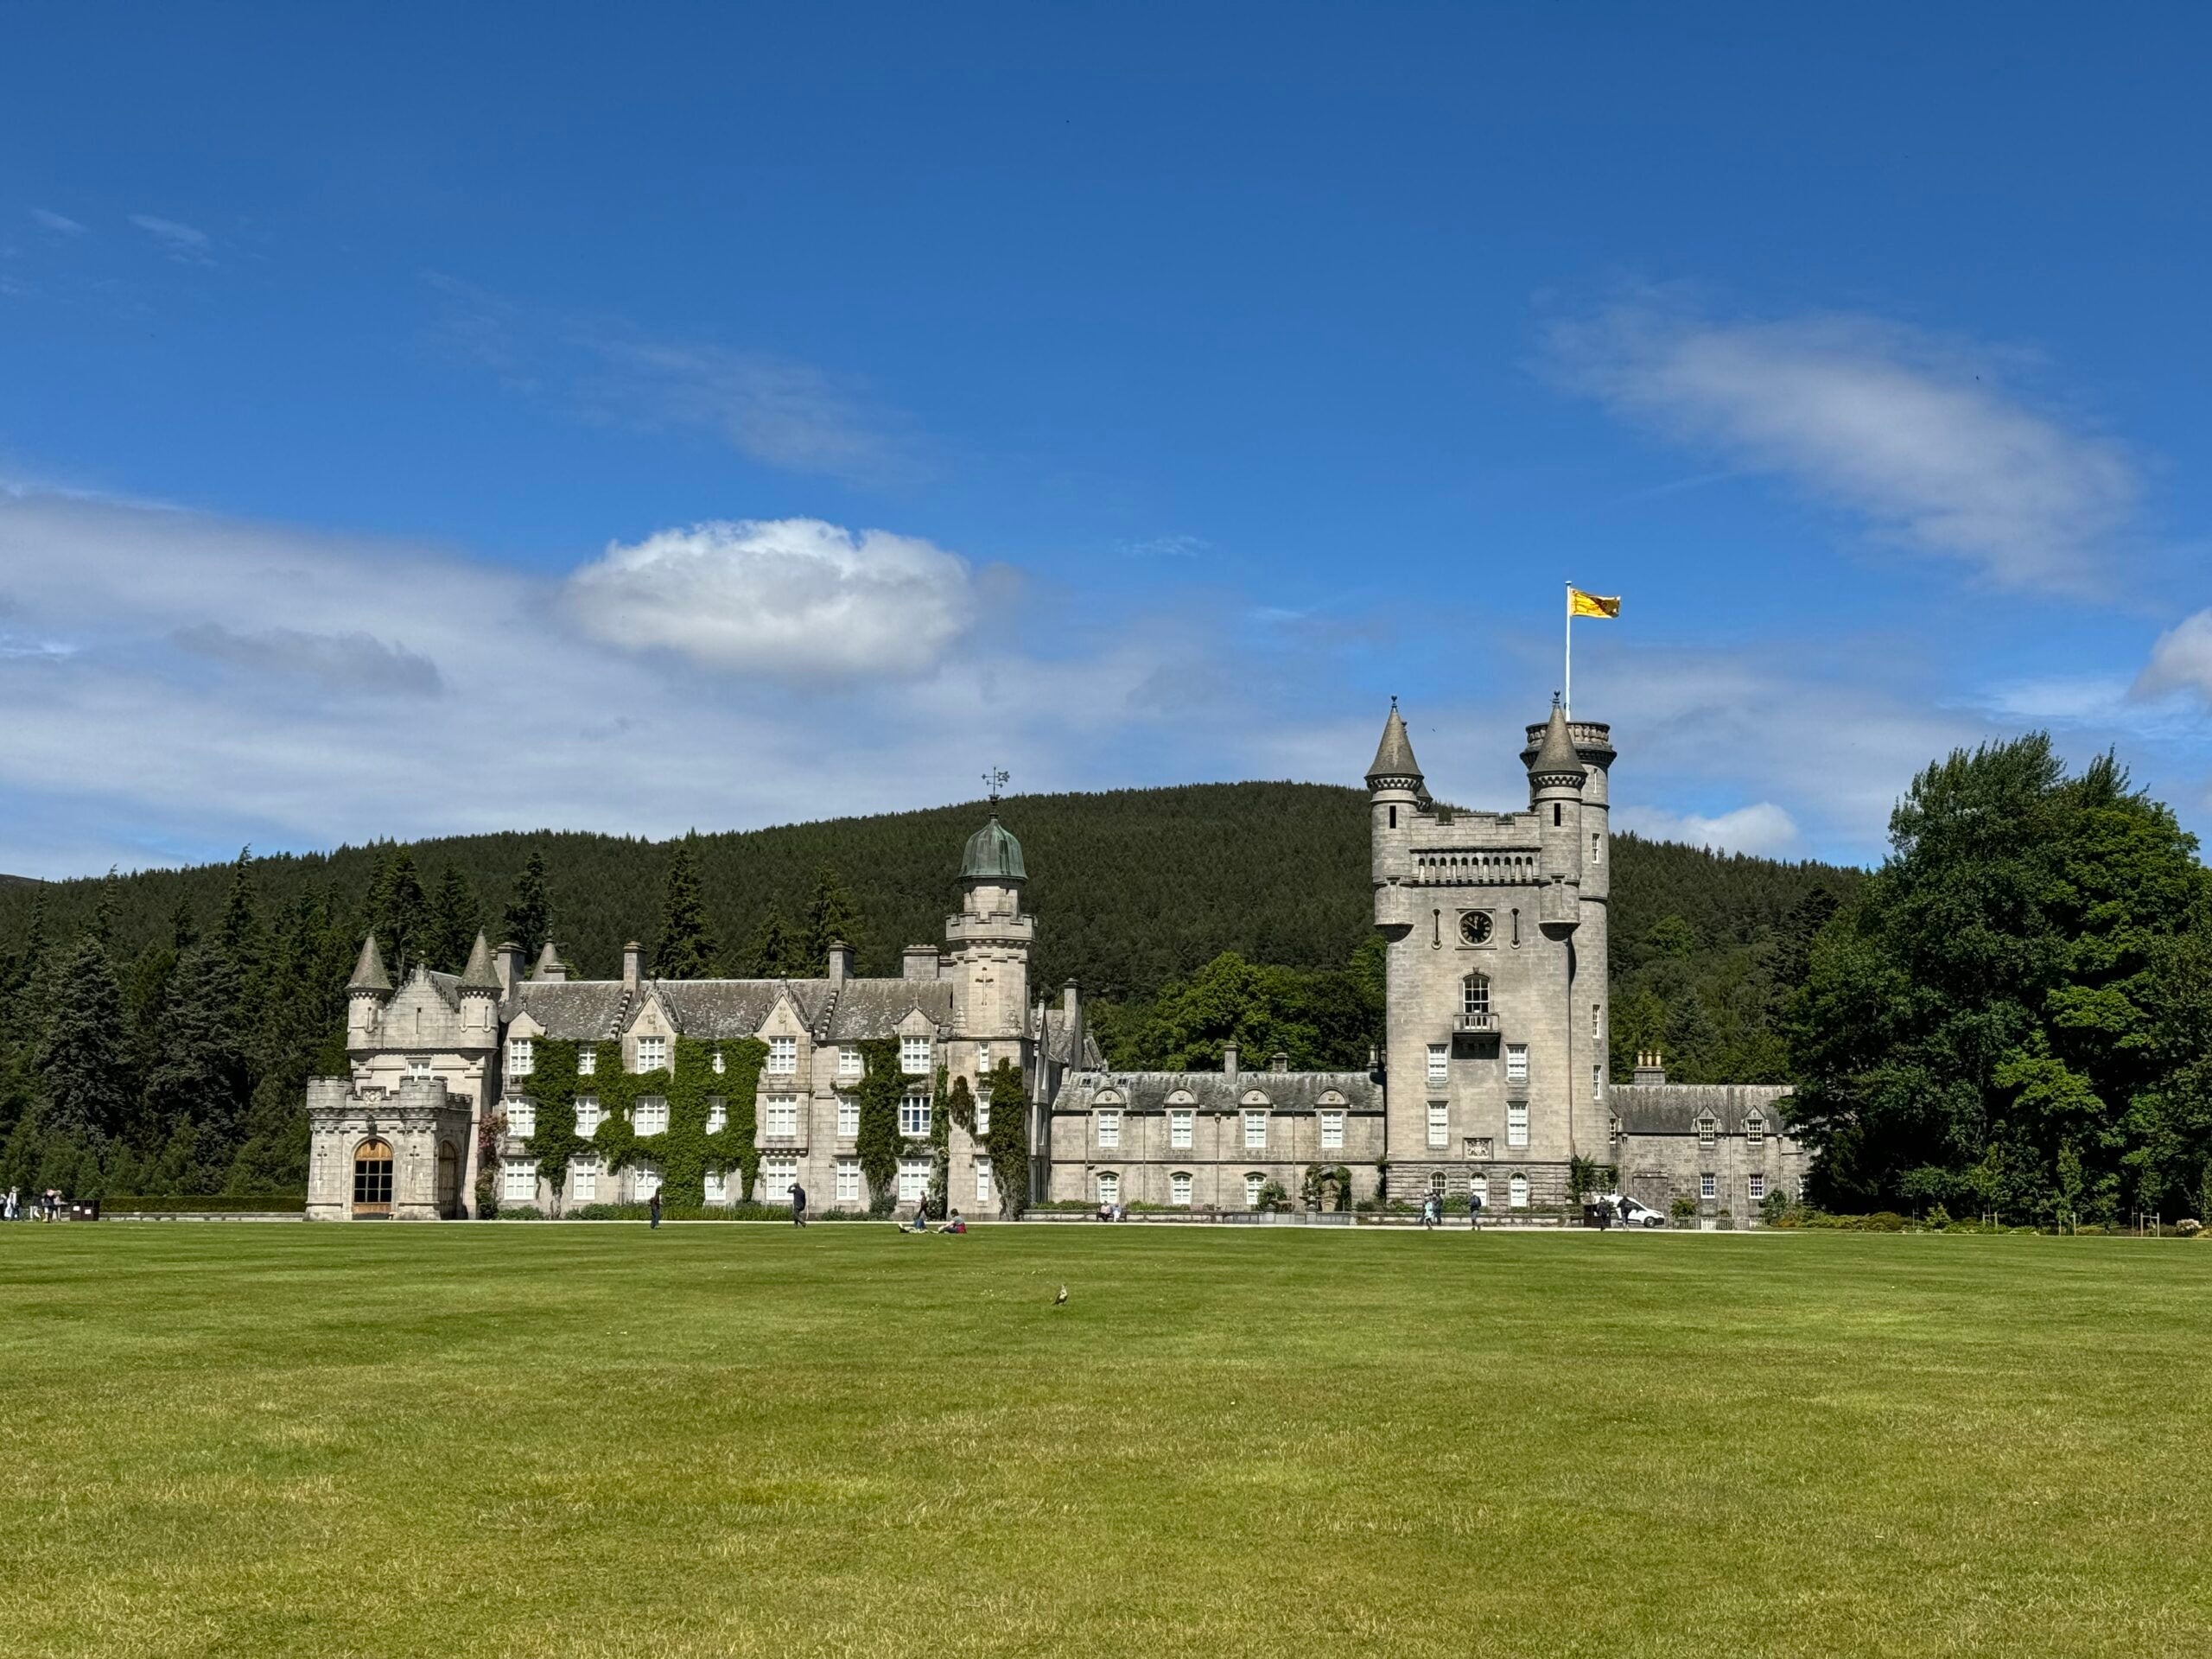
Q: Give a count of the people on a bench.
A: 2